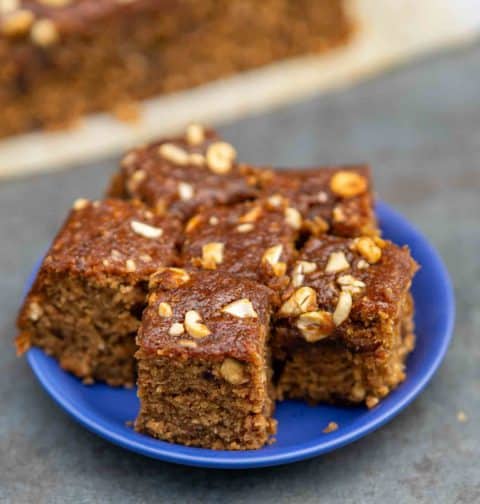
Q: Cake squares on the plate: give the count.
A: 6